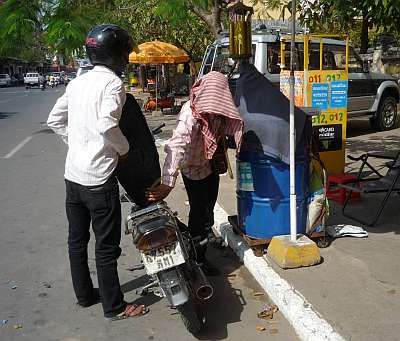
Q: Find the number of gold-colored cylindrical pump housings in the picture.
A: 1